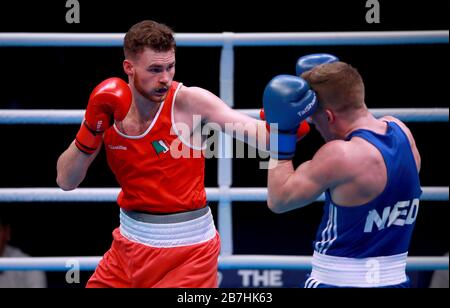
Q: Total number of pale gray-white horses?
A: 0